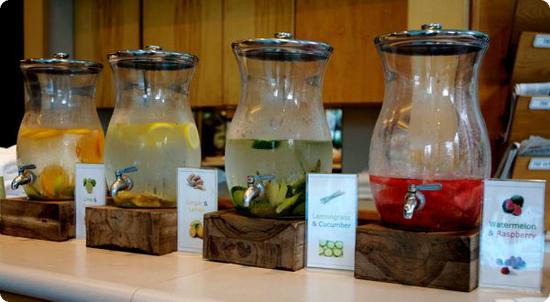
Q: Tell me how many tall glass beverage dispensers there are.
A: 4